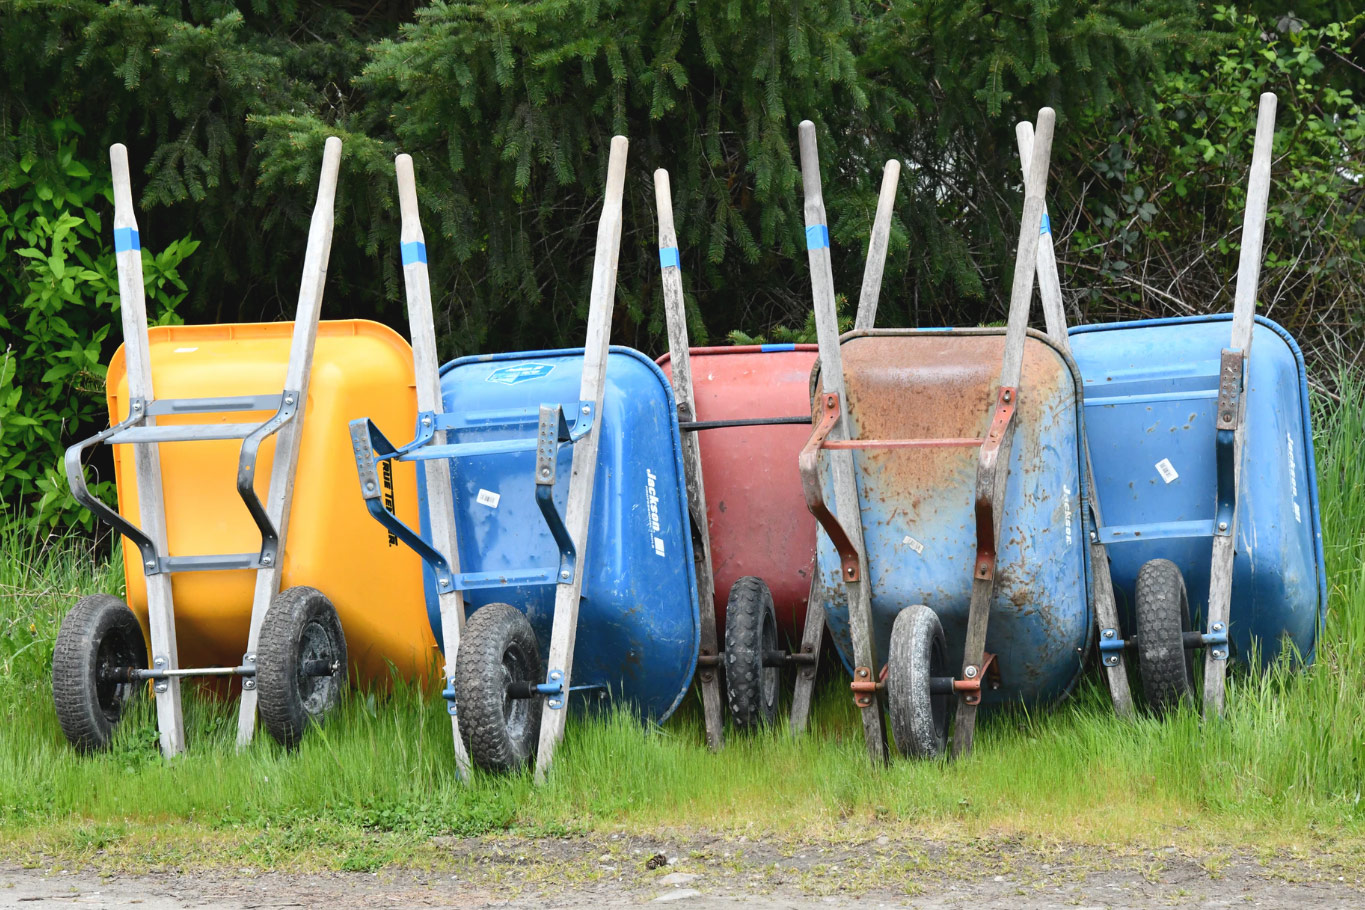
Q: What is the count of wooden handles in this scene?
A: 10